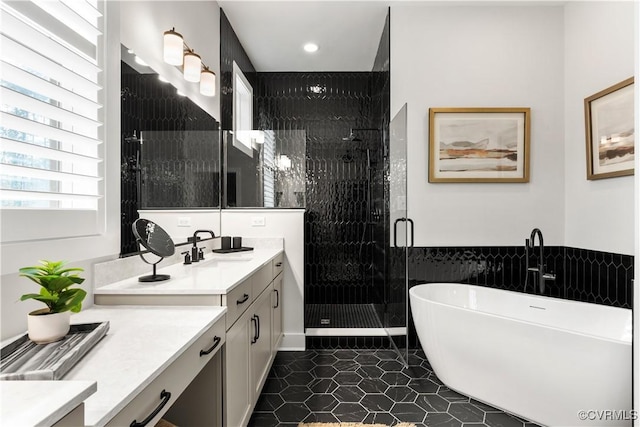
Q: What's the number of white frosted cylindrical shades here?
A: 3